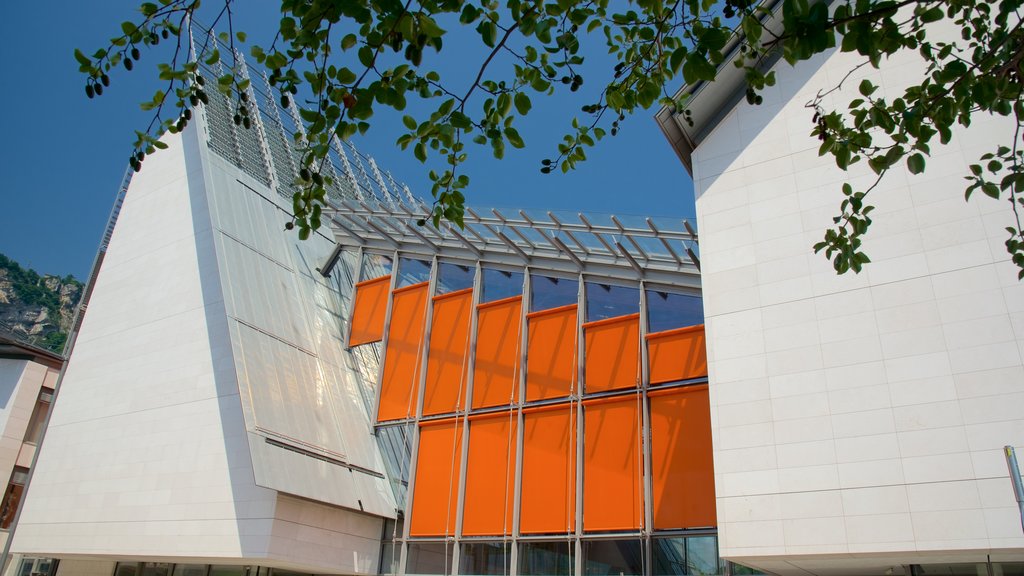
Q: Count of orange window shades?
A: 12